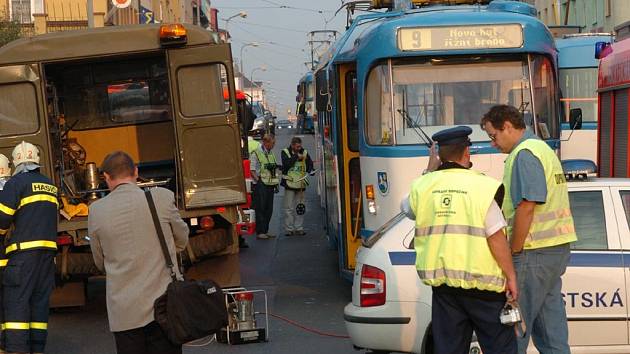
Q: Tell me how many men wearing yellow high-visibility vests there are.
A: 4